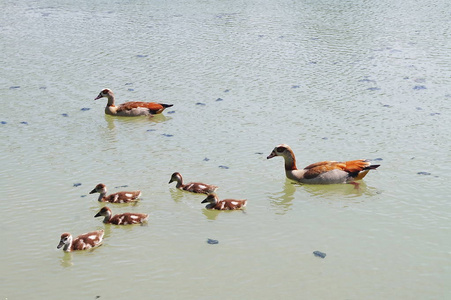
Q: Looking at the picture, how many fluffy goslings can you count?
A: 5